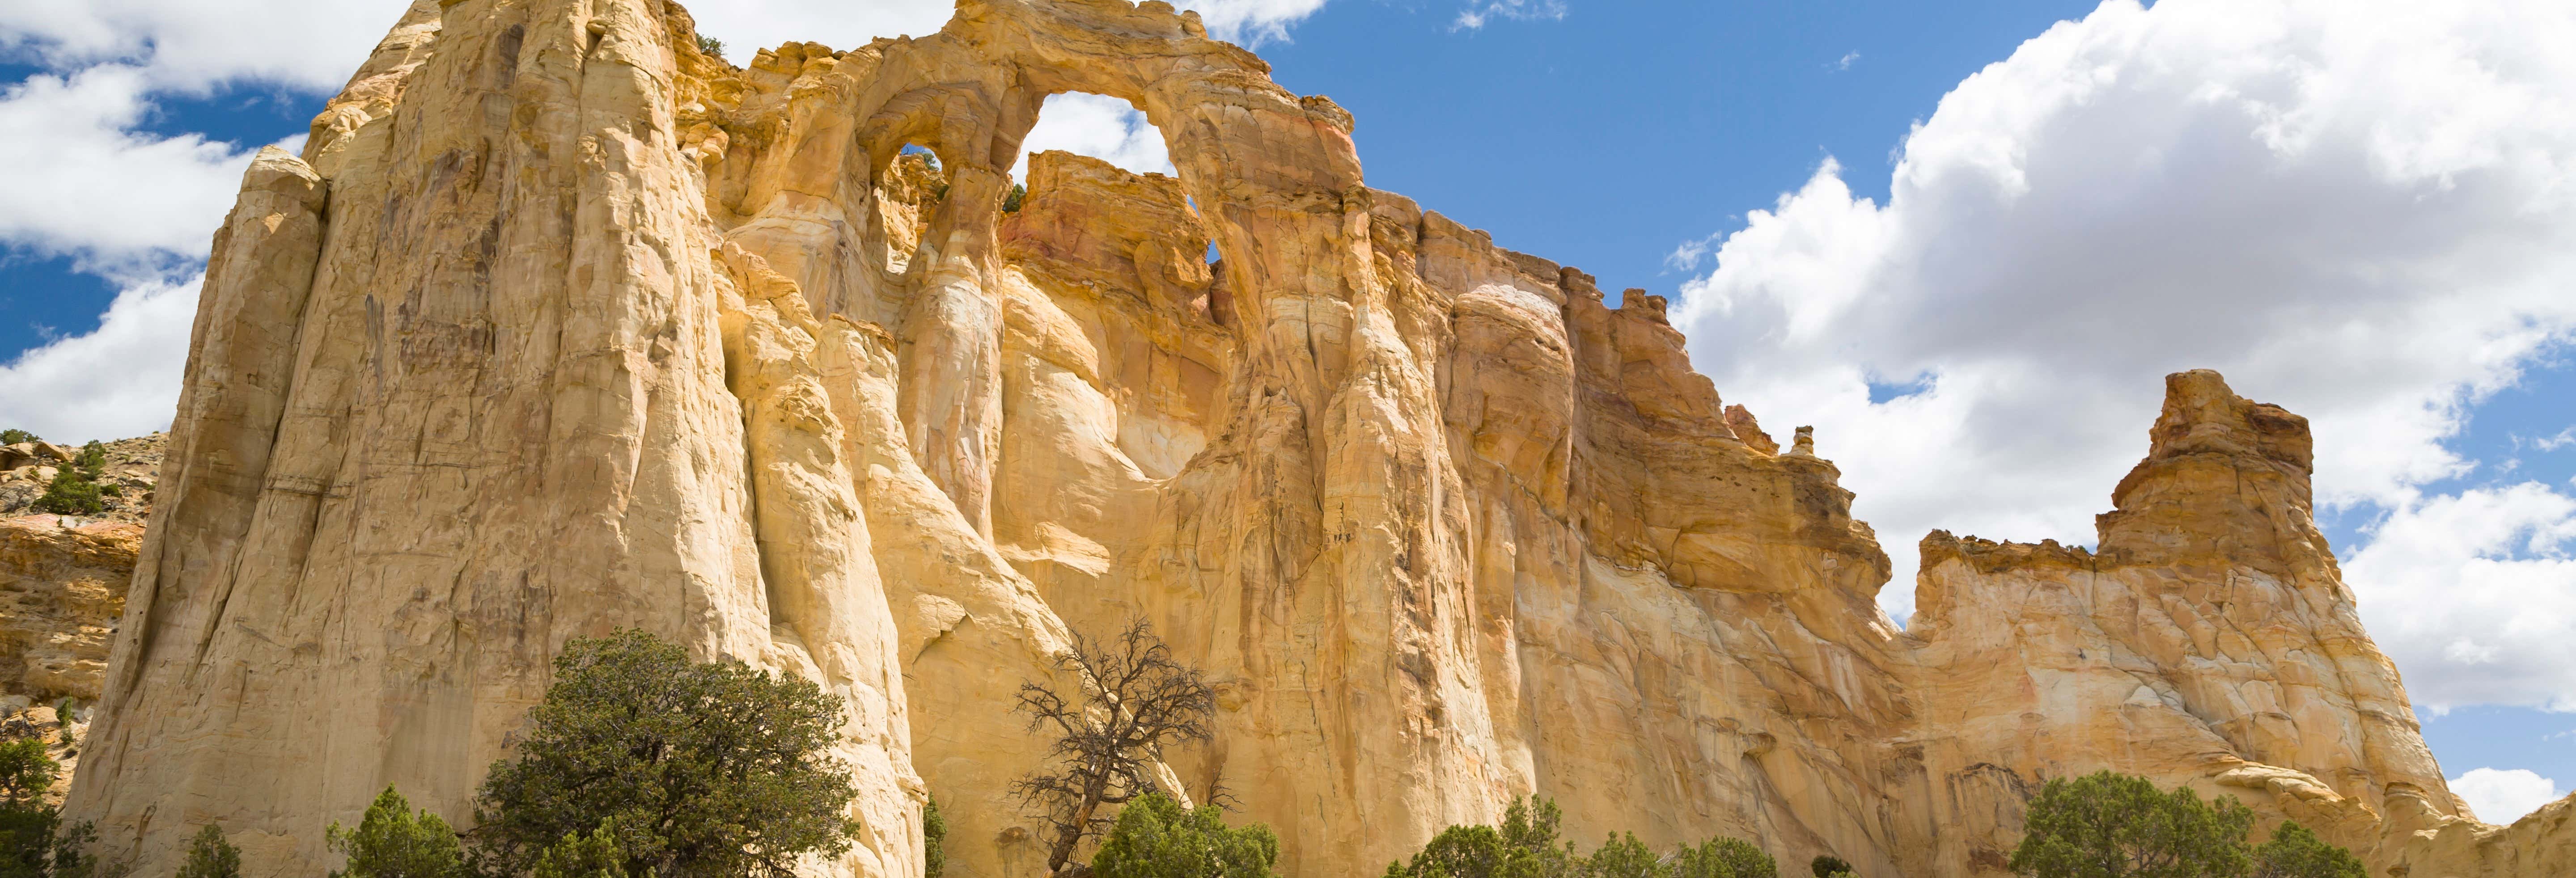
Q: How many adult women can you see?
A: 0